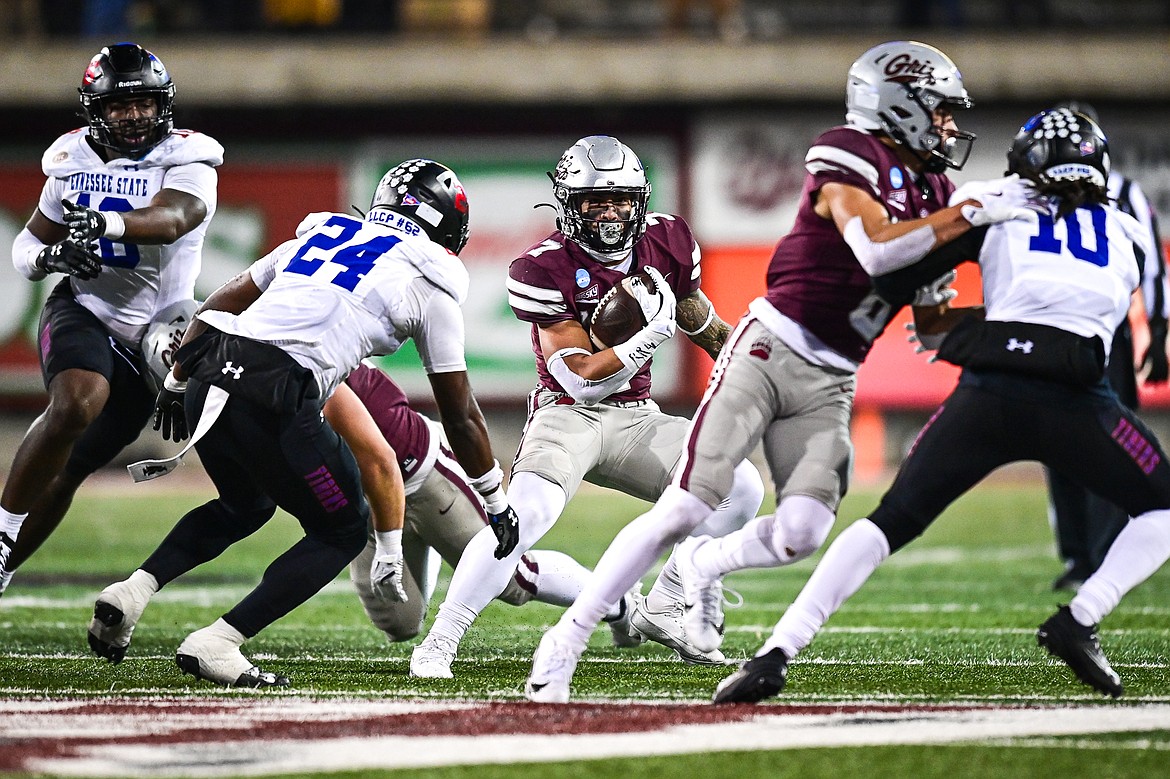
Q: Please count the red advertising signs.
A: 2